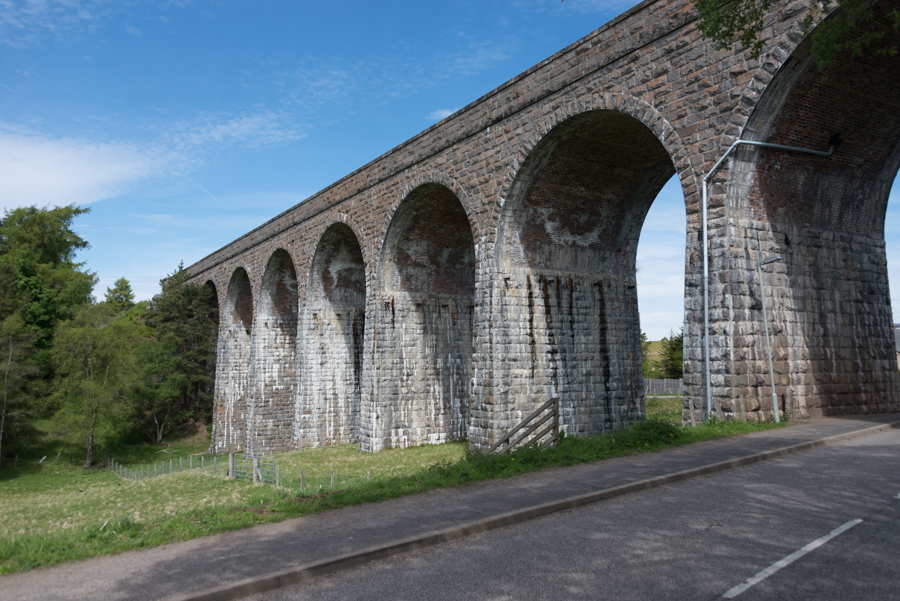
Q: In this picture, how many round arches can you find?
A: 7